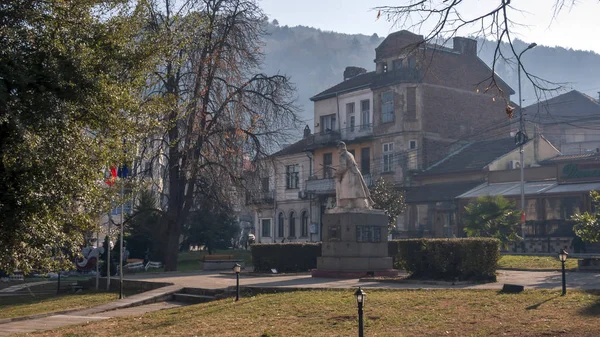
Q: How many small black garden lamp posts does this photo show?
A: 3